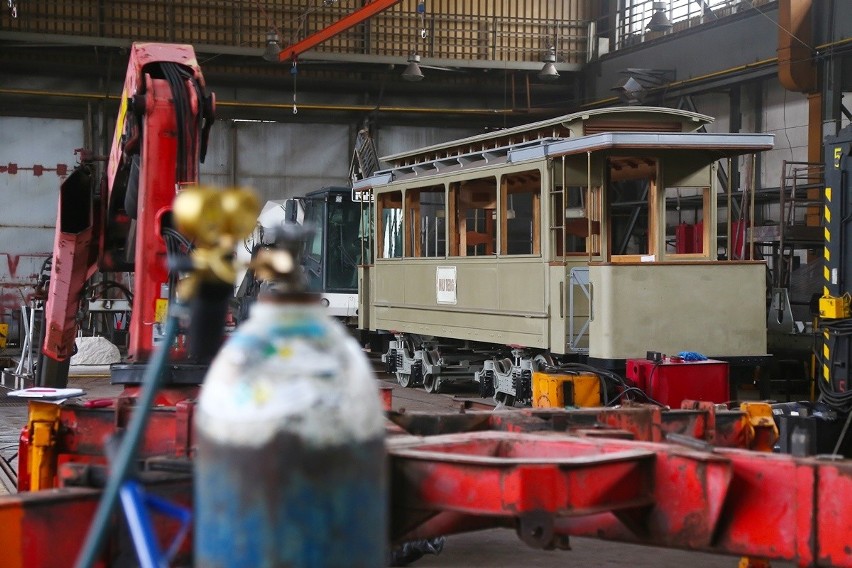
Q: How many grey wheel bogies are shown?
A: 2